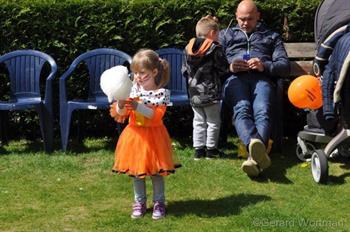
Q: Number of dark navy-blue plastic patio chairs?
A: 3